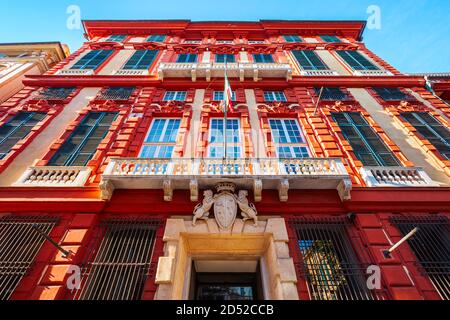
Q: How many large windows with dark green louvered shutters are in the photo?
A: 8